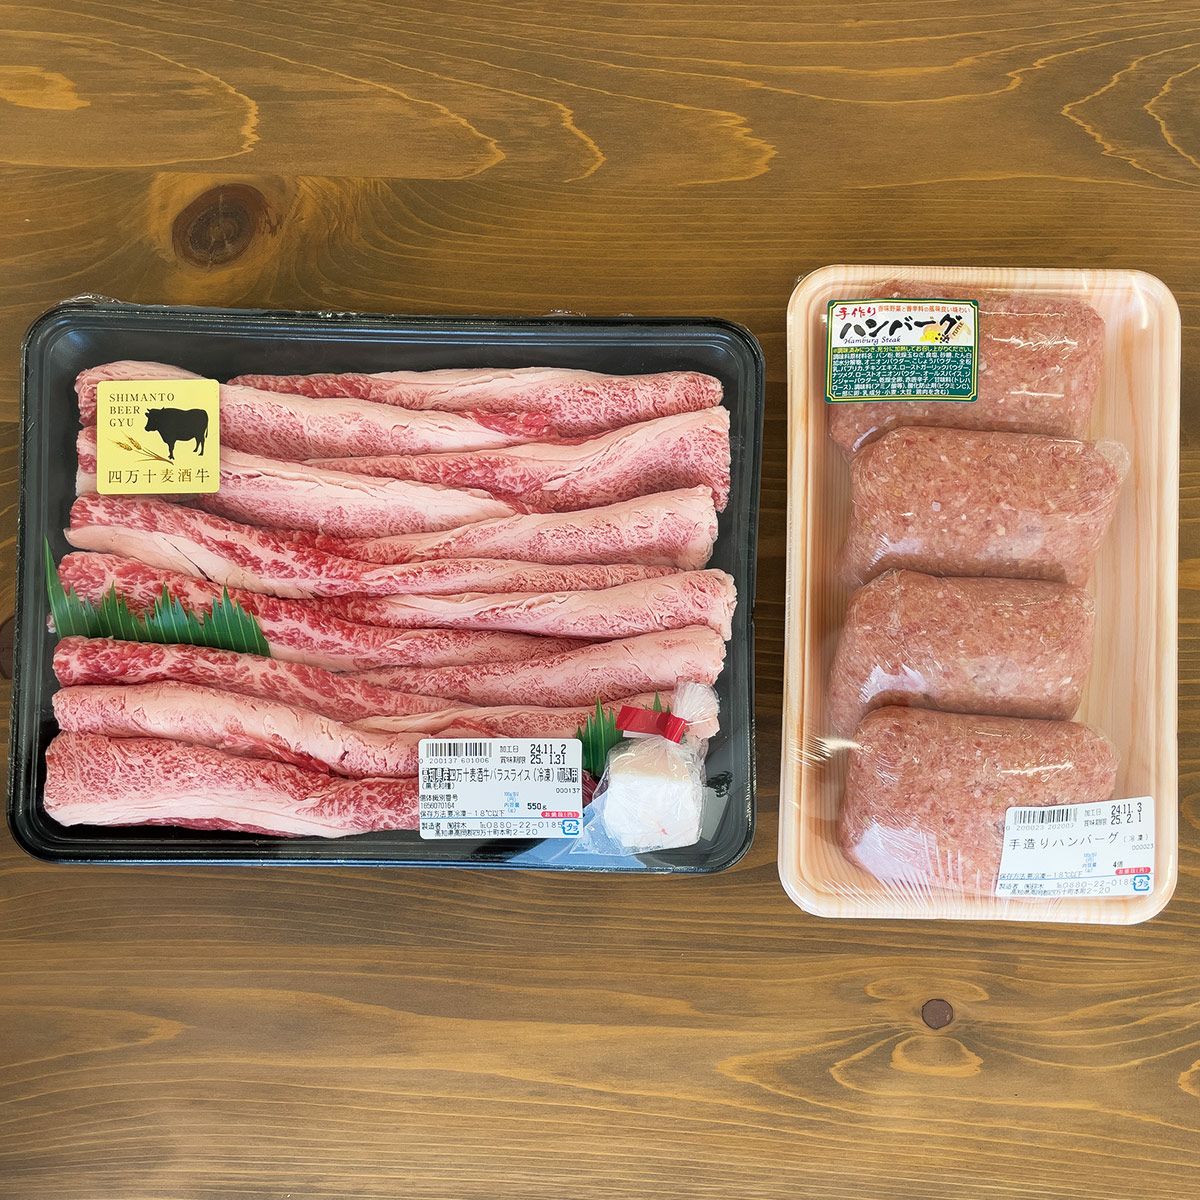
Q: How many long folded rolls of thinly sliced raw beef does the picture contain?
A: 13